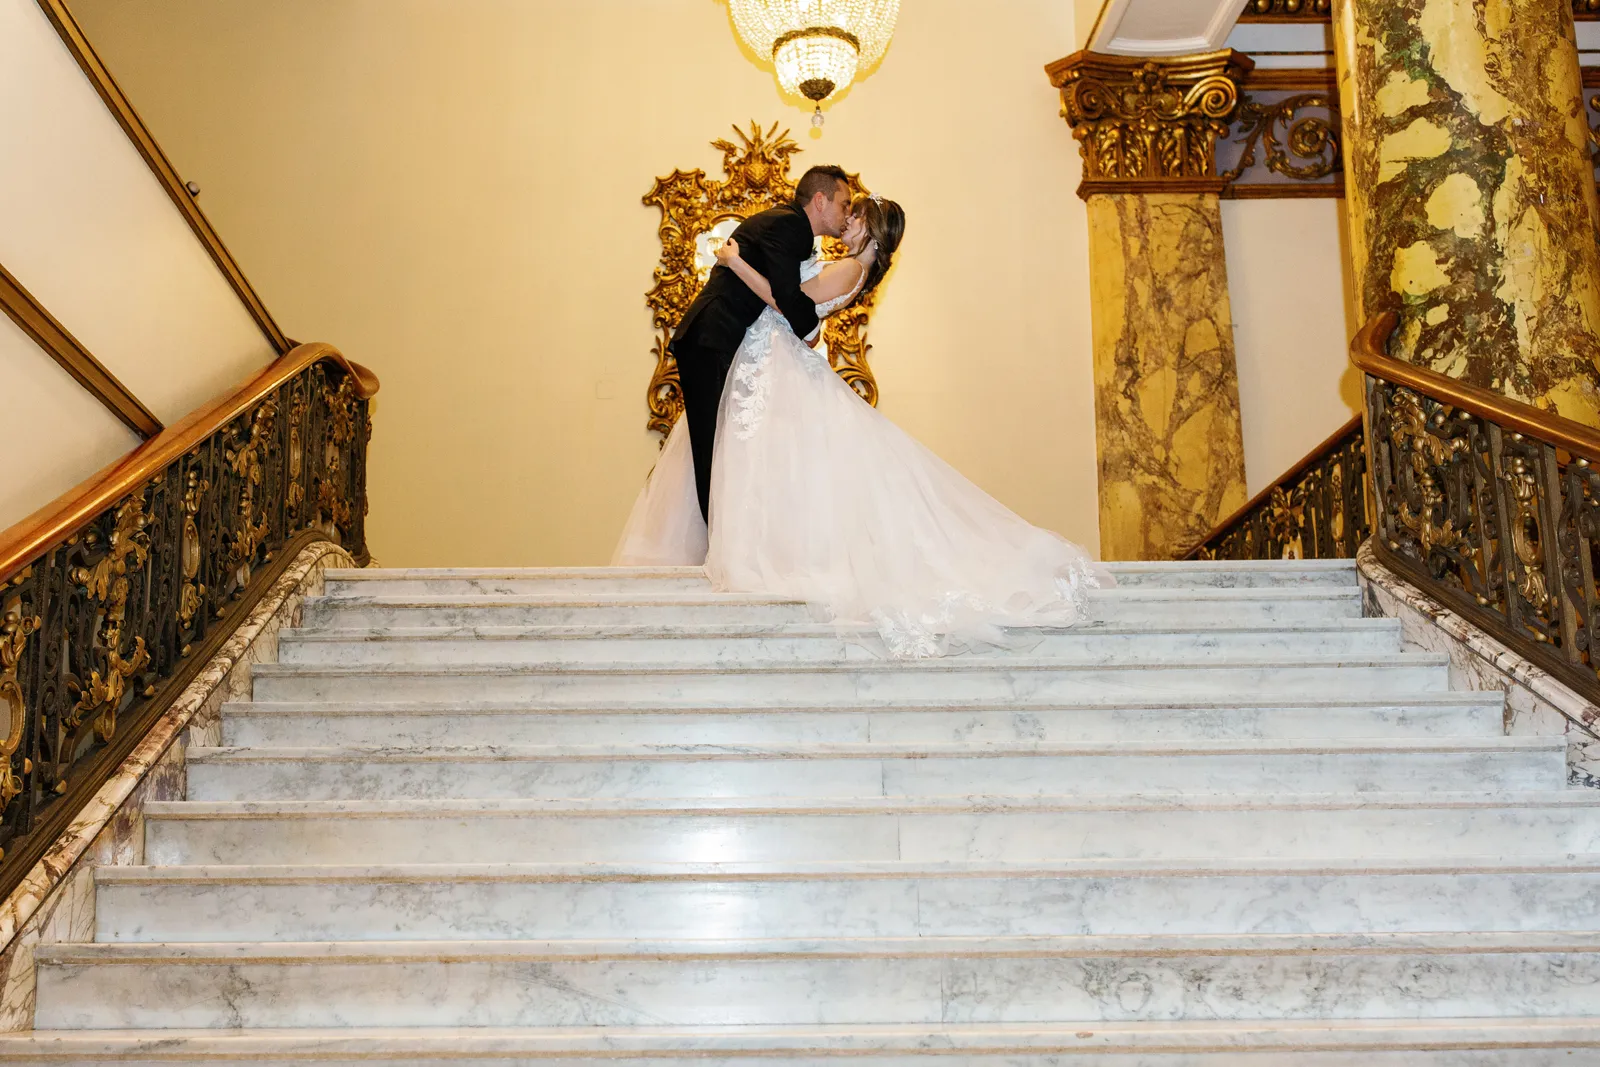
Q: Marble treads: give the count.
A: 10